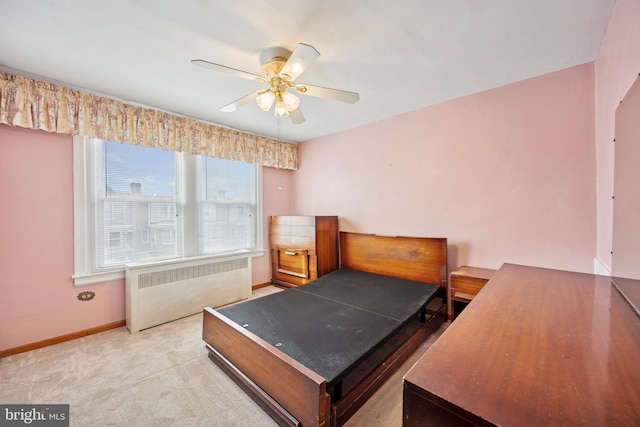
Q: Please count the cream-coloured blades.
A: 5